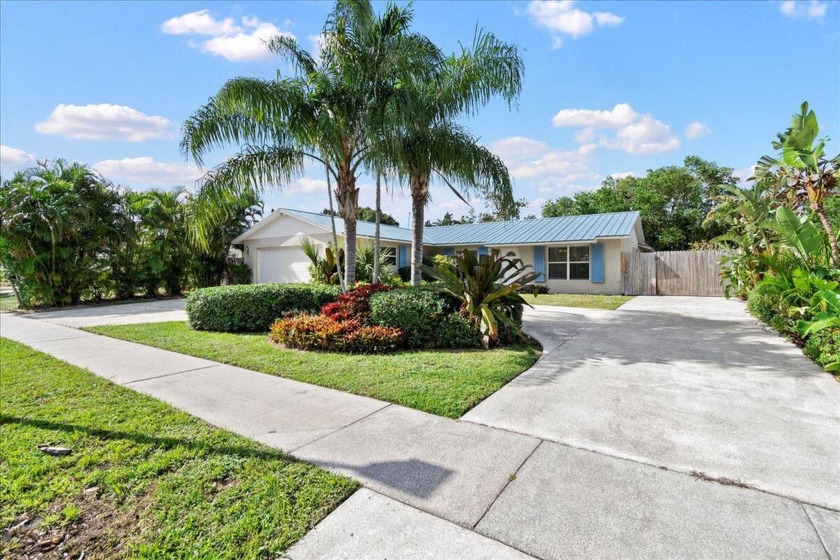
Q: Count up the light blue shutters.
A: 5